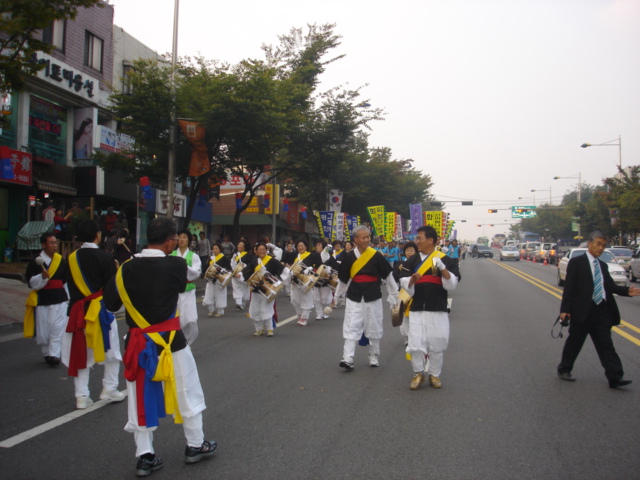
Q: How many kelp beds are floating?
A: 0